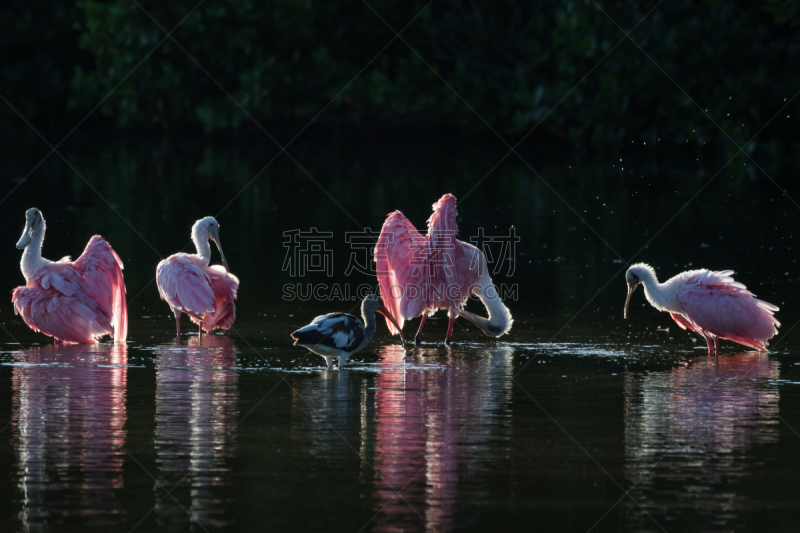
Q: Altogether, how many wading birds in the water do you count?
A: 5